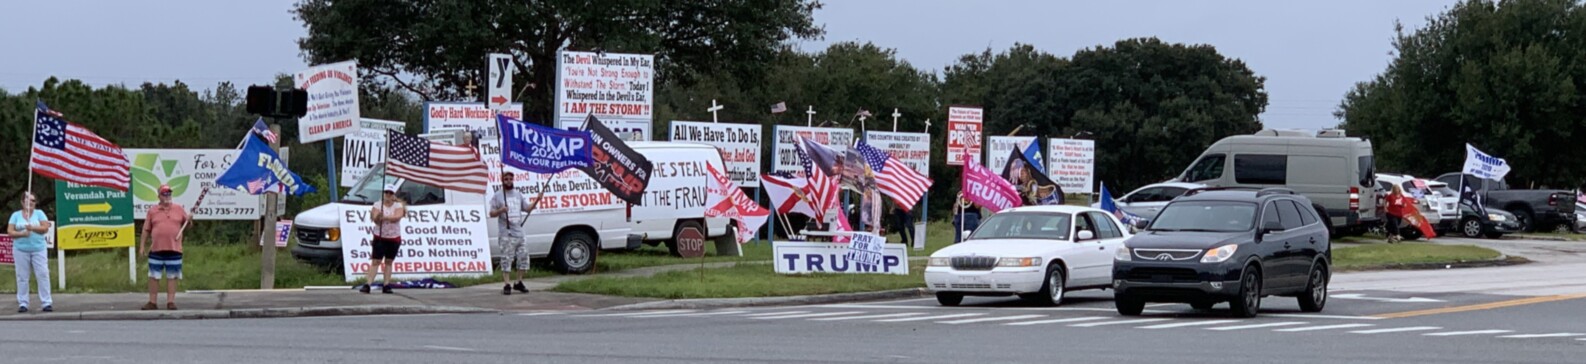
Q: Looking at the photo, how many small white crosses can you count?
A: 5